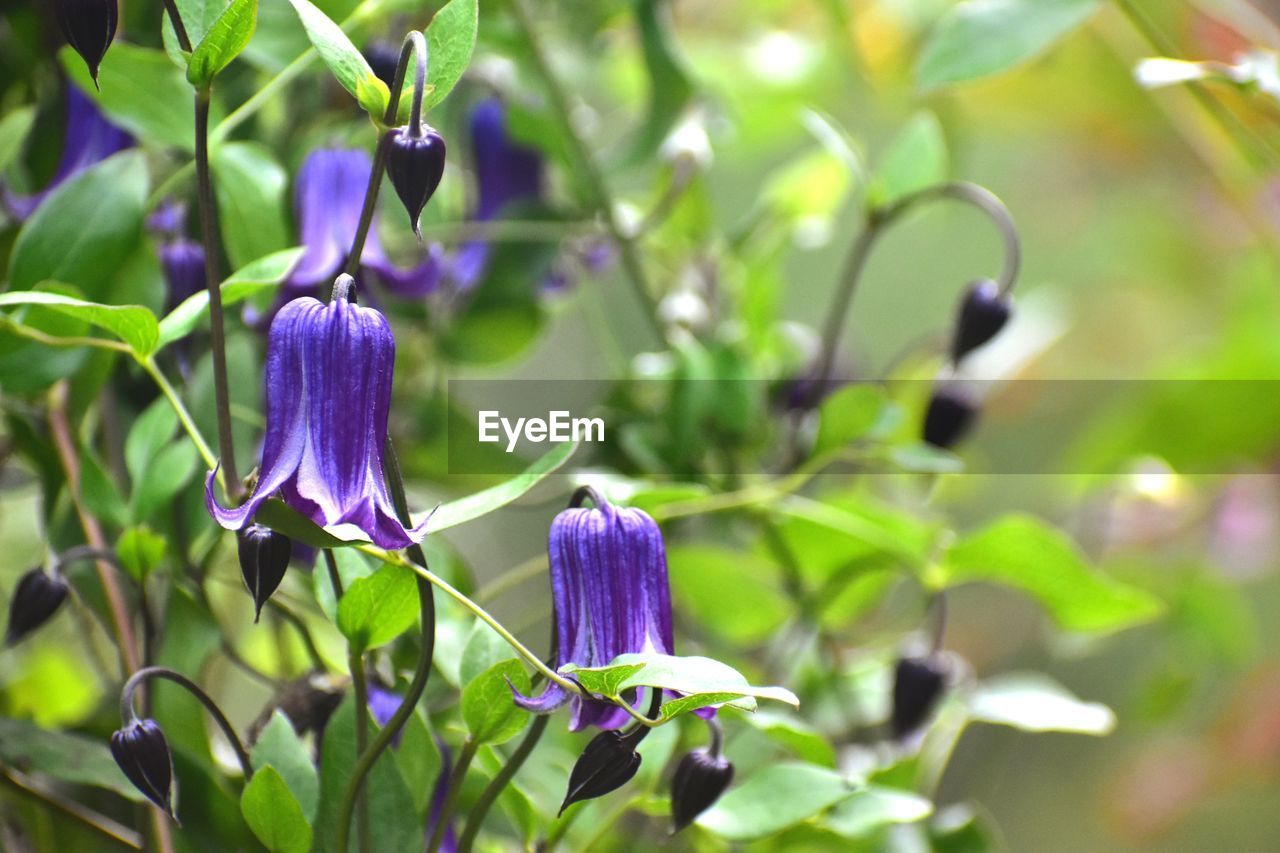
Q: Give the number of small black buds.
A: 10